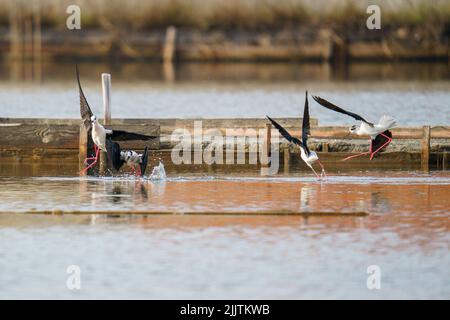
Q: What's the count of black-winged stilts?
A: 4